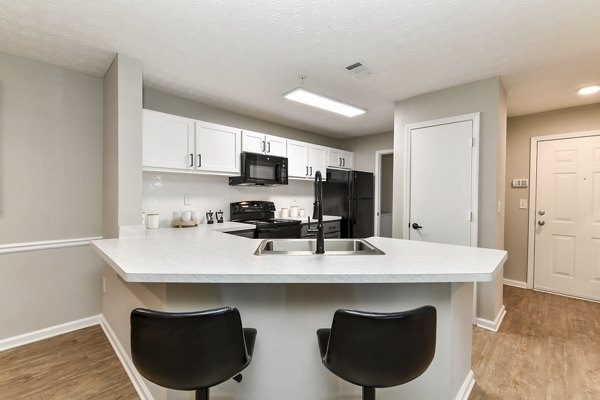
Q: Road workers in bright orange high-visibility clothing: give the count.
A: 0